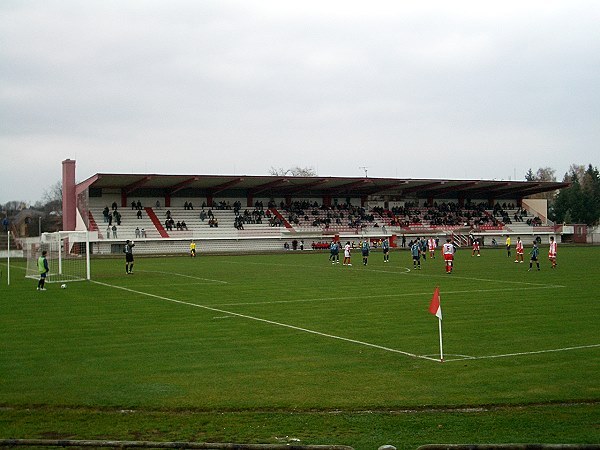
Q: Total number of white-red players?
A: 6